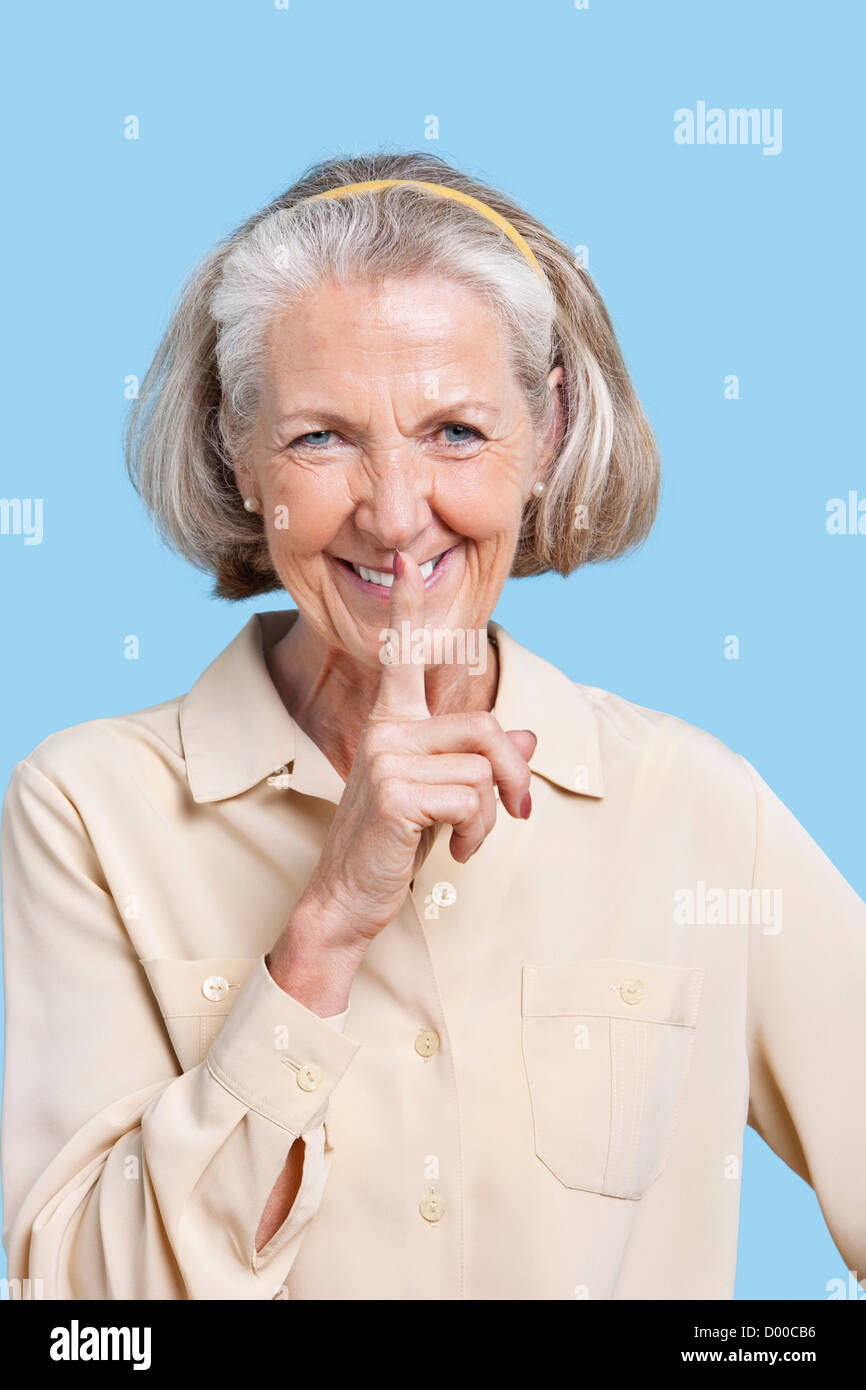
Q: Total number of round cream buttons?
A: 6